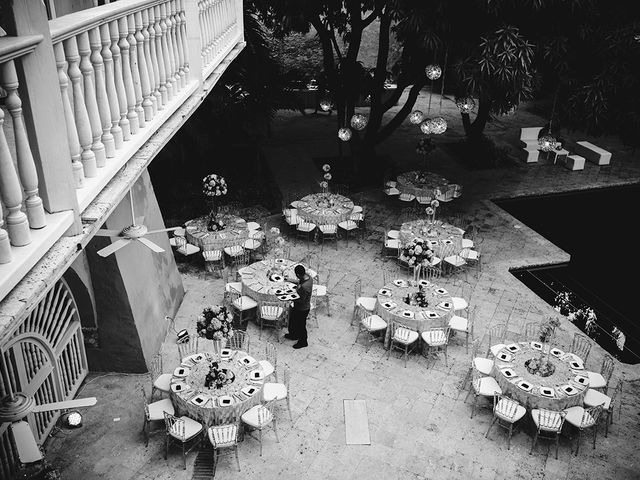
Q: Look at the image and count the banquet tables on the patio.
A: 8